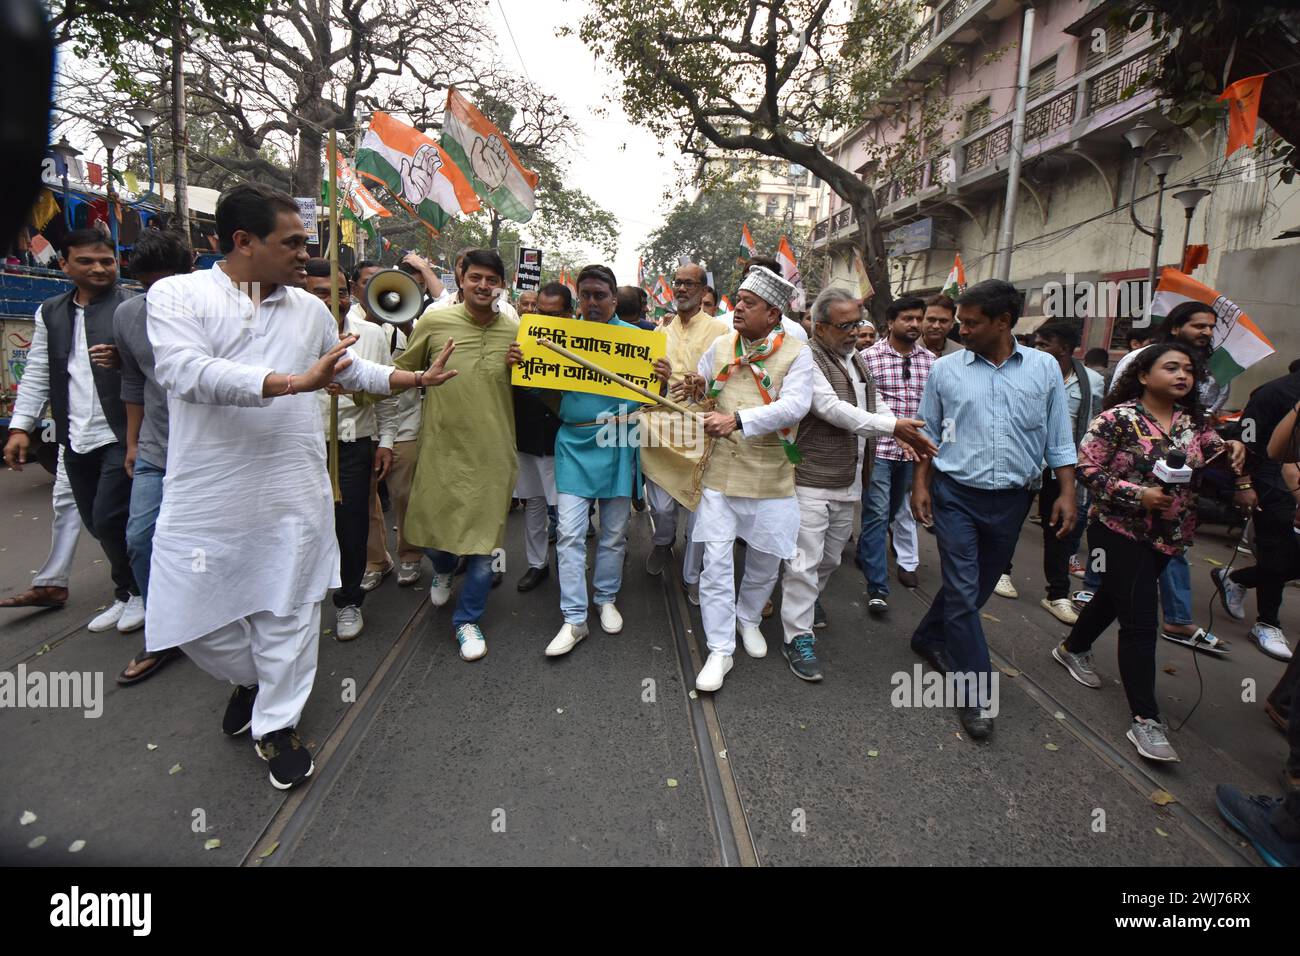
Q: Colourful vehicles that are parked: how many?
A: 1